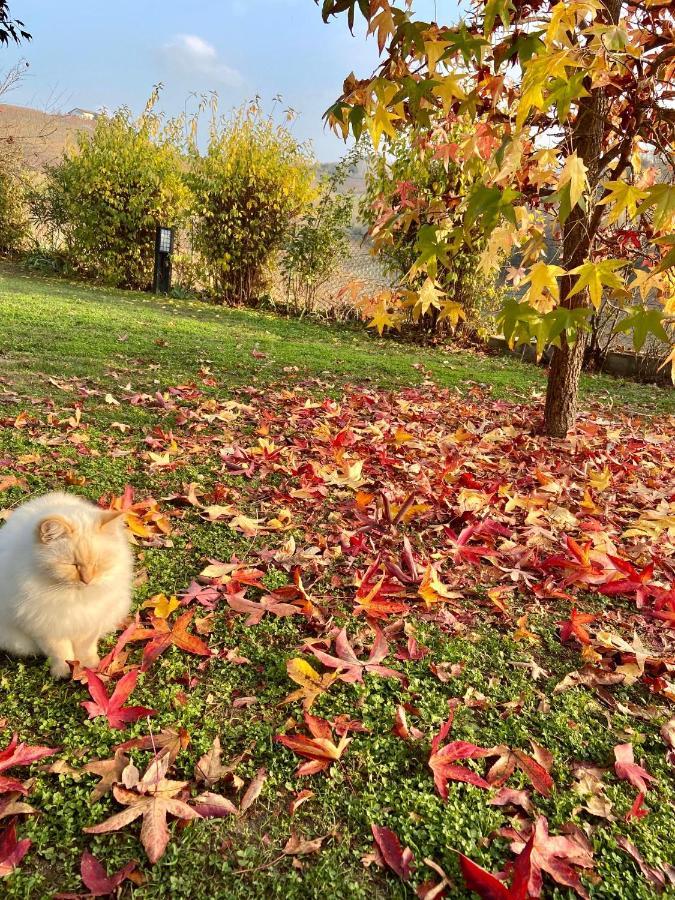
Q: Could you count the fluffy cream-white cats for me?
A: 1